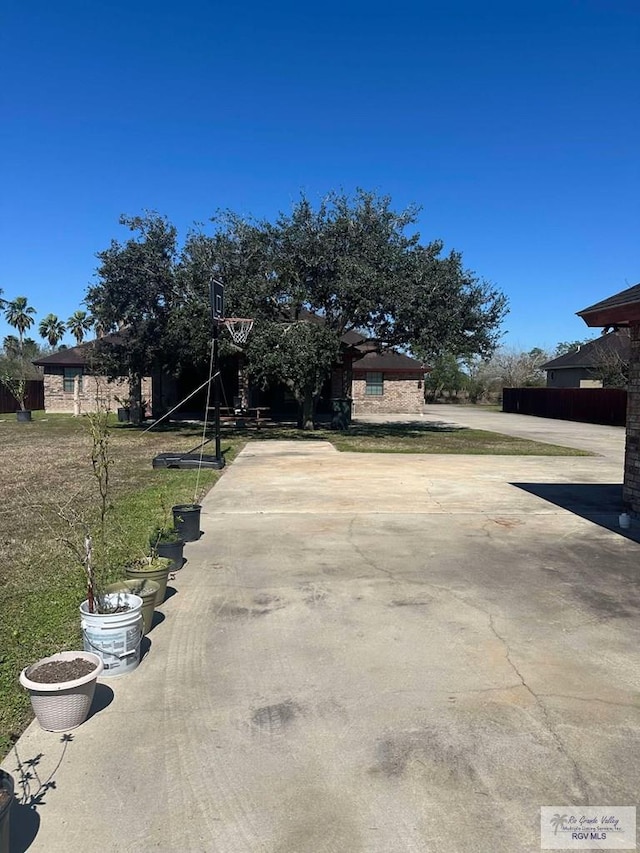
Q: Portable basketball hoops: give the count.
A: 1